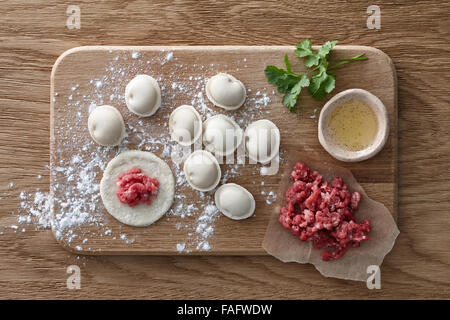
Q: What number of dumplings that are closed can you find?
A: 8